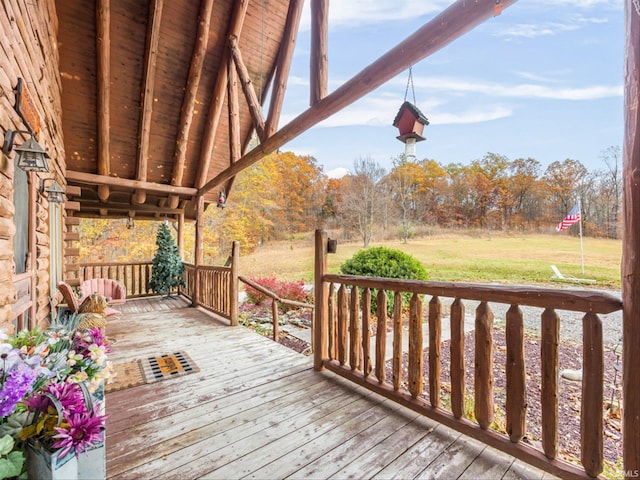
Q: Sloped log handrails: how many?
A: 1